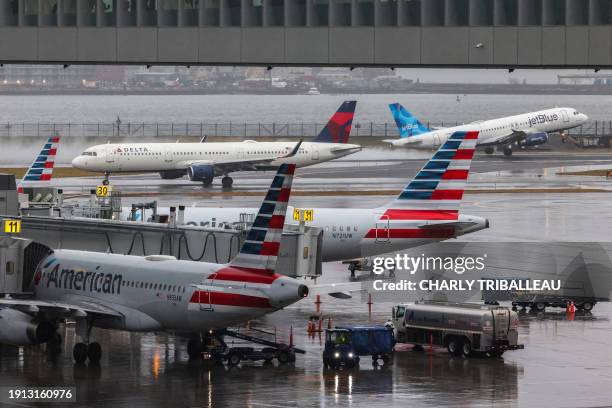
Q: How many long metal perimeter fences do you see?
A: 1